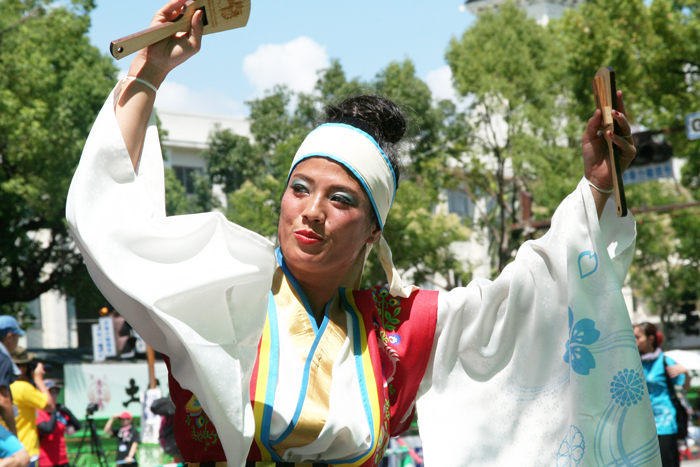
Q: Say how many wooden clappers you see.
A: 2